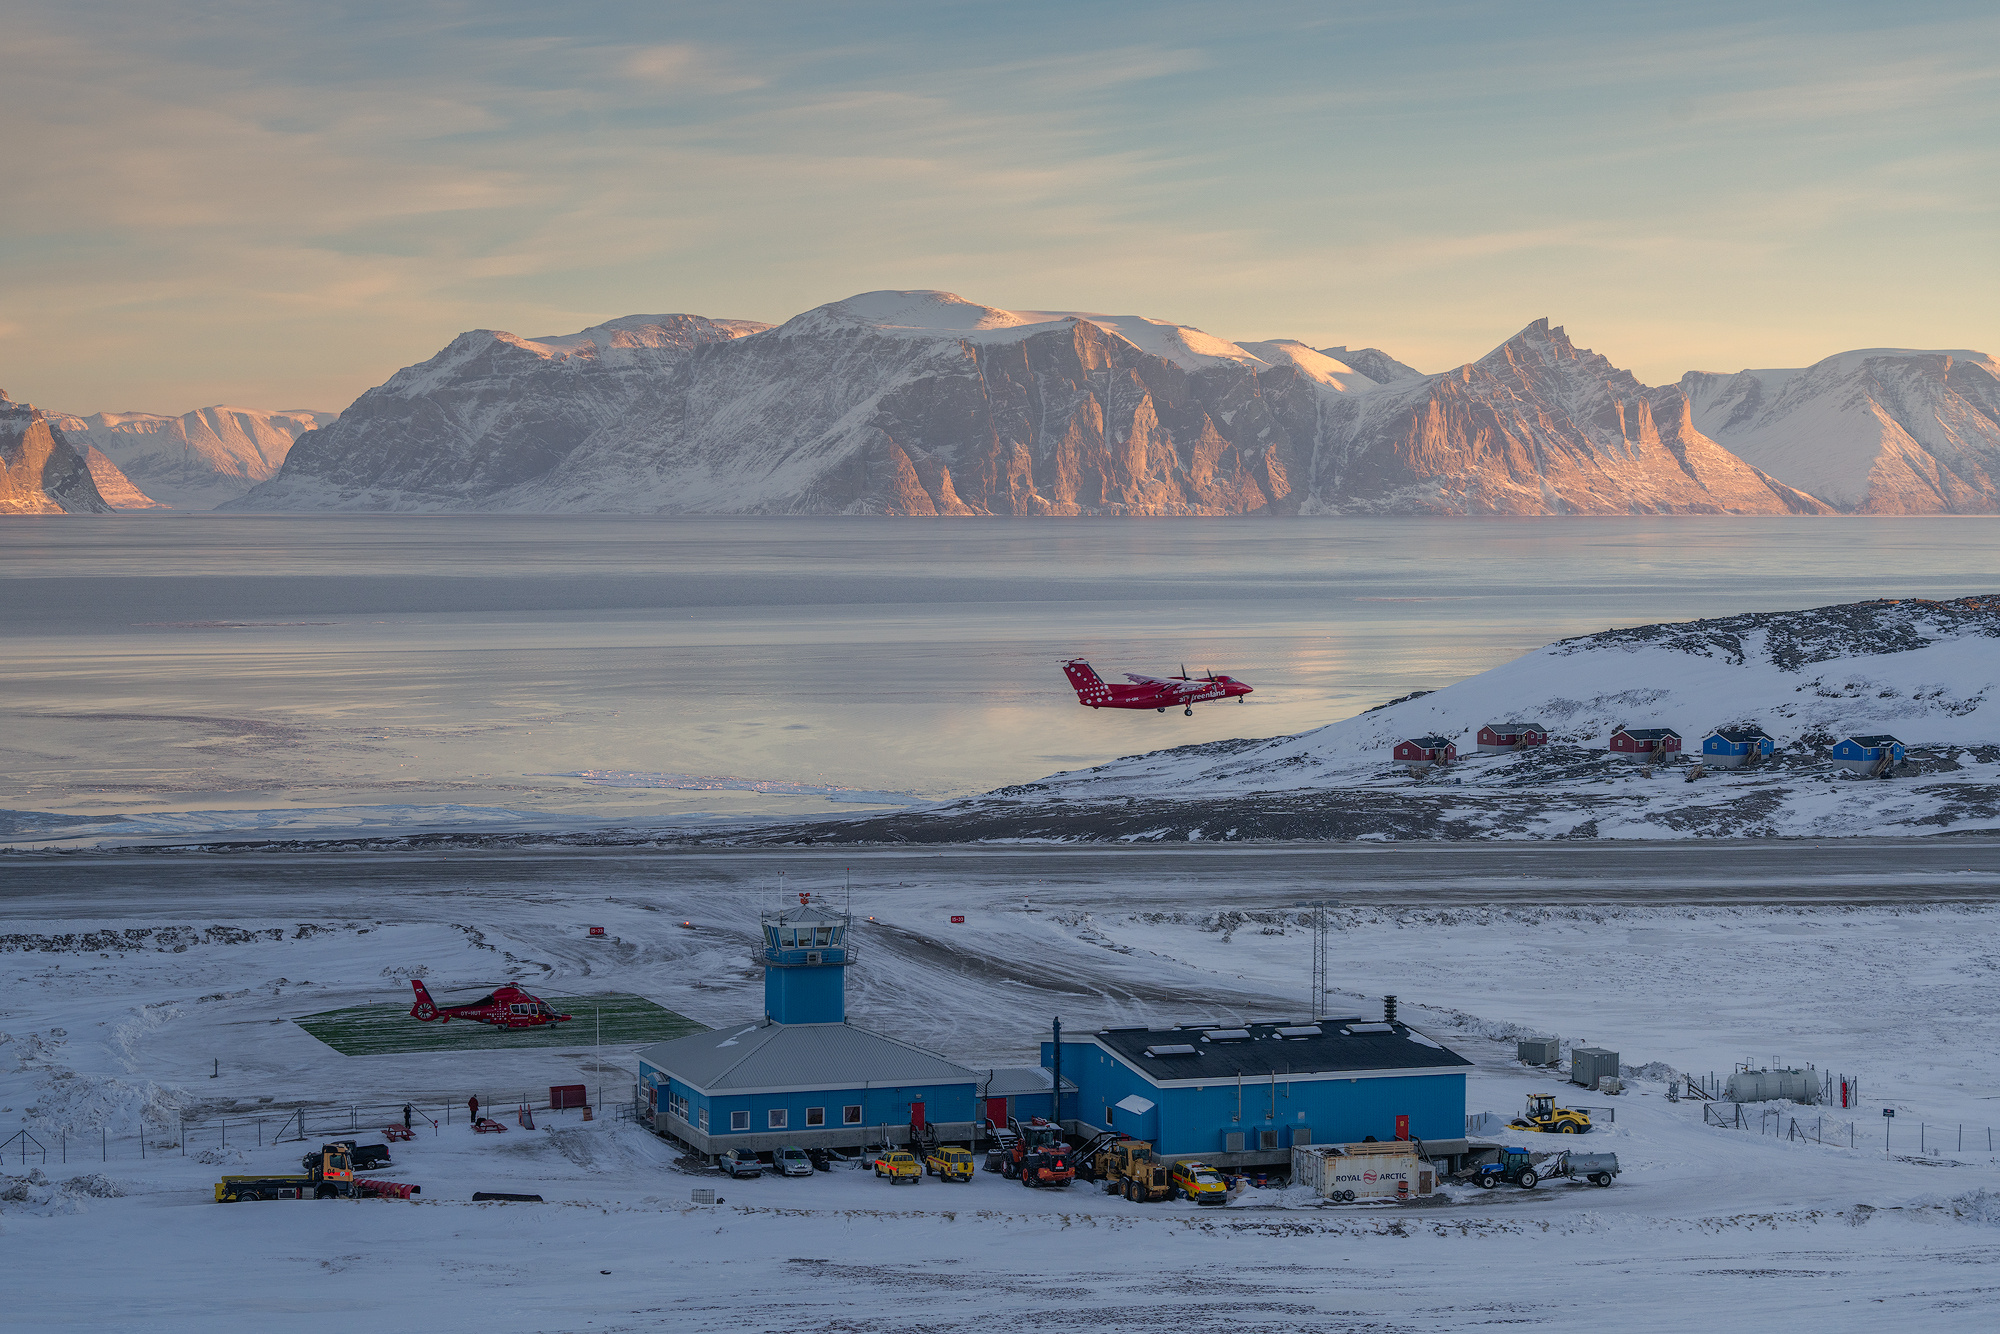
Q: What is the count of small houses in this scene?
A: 5